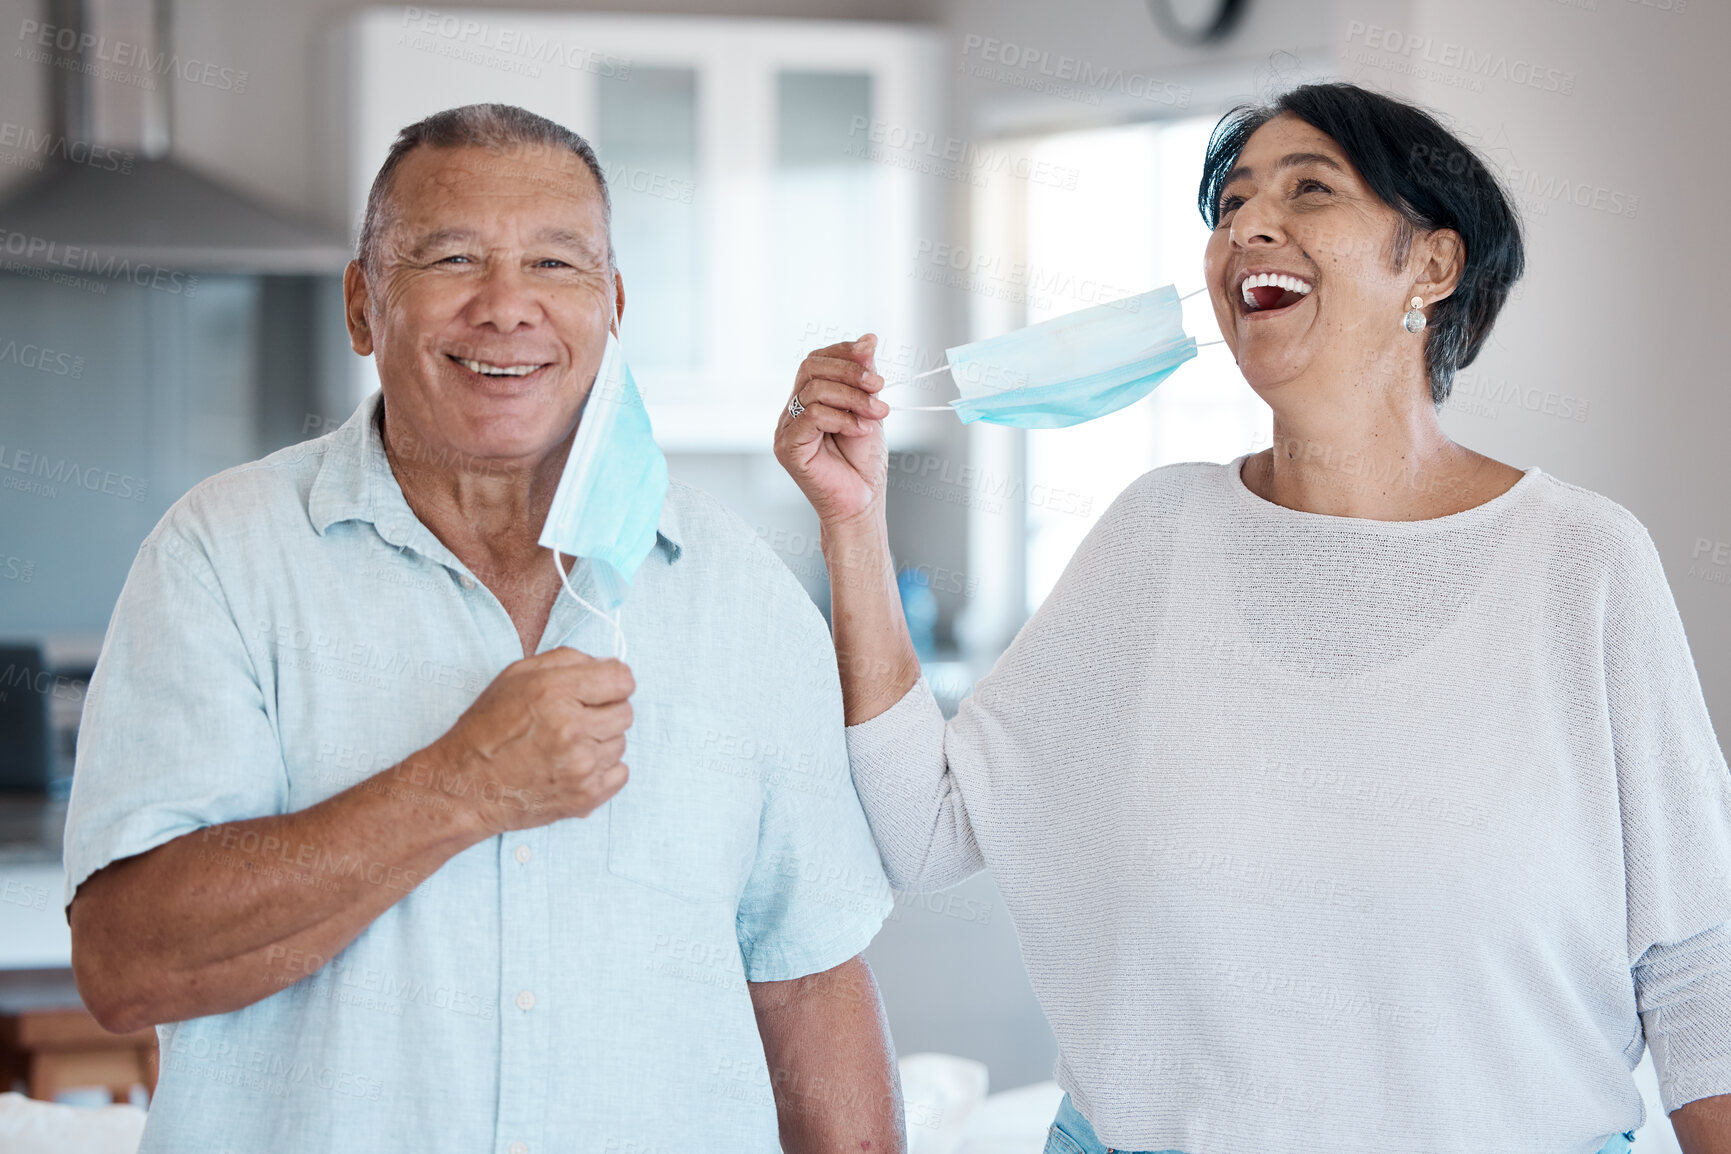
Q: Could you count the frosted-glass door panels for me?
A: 2